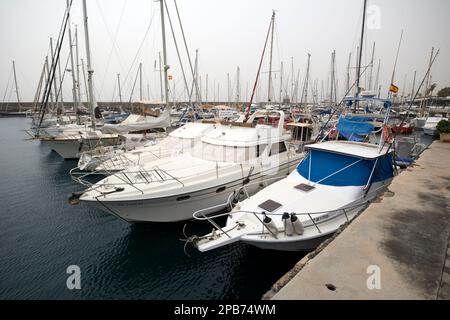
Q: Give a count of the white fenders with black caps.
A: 3